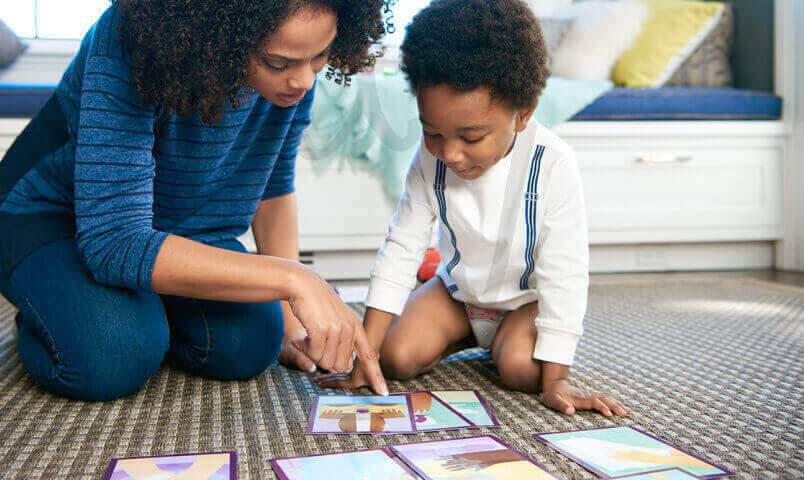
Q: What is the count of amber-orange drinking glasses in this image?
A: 0